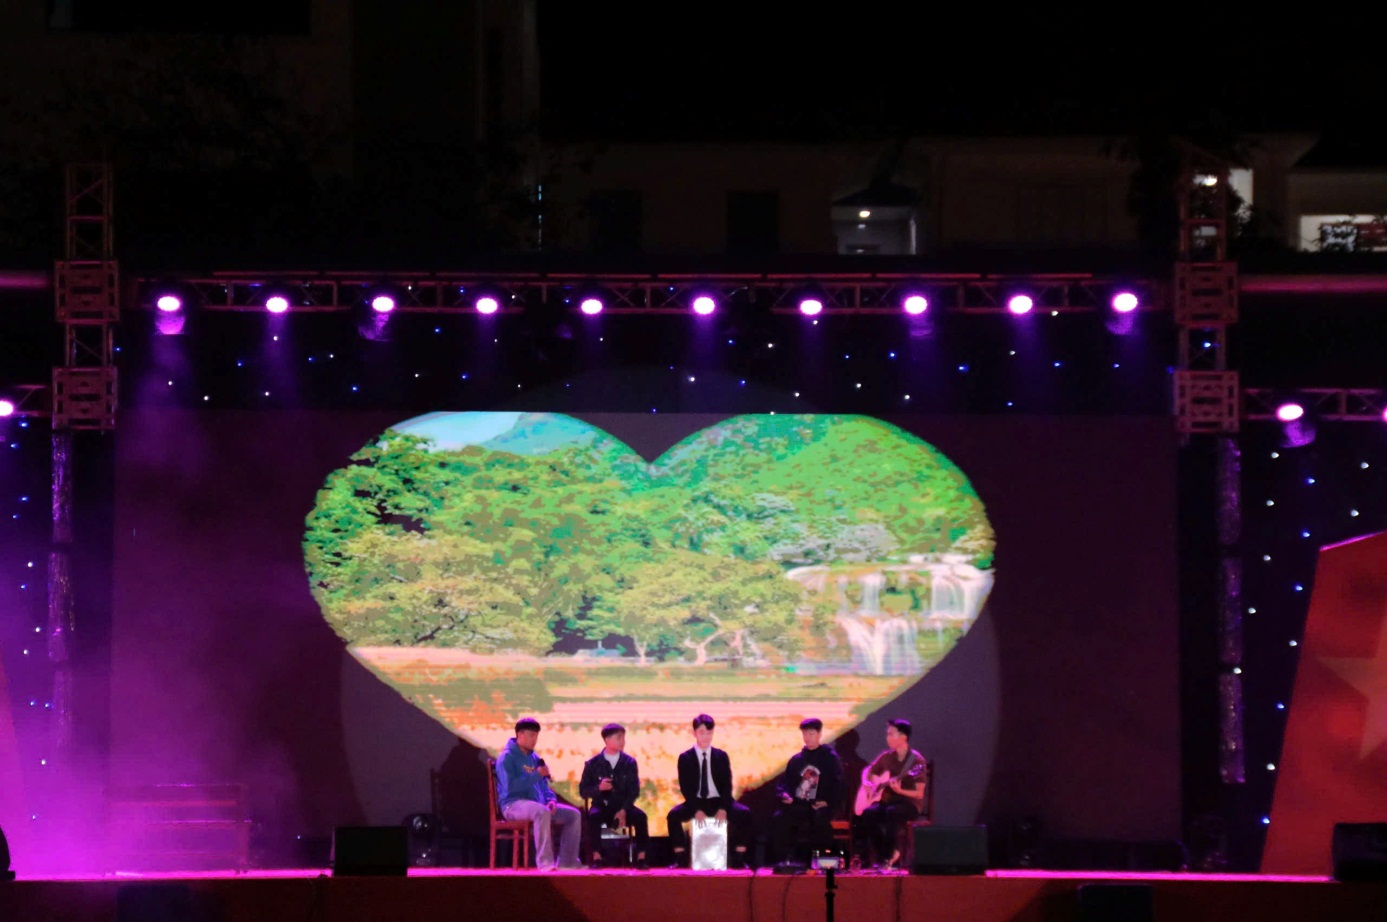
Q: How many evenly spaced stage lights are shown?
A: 10